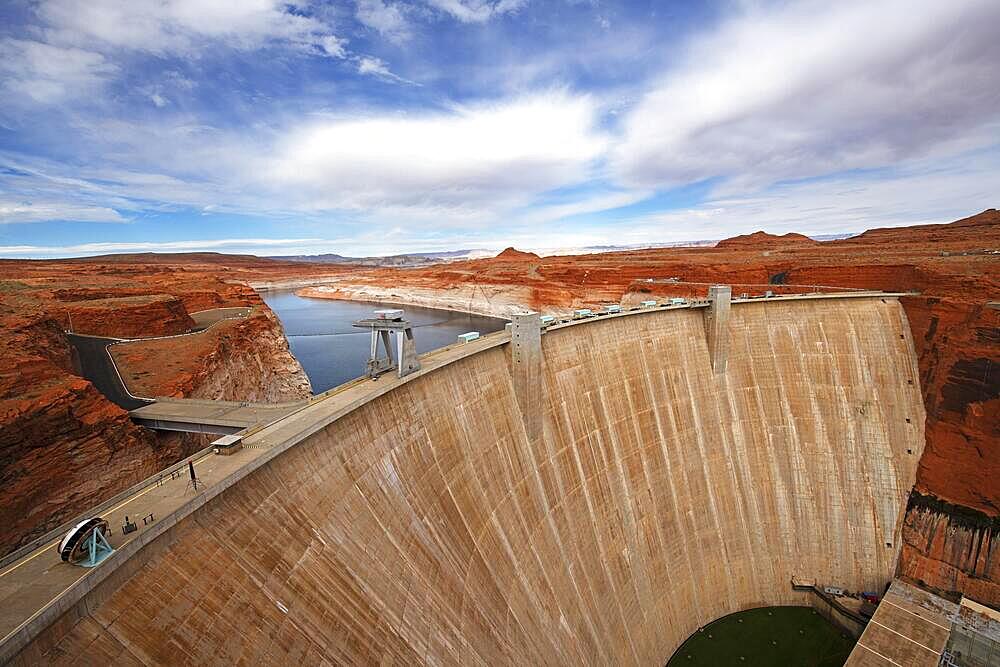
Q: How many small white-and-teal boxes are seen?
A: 6